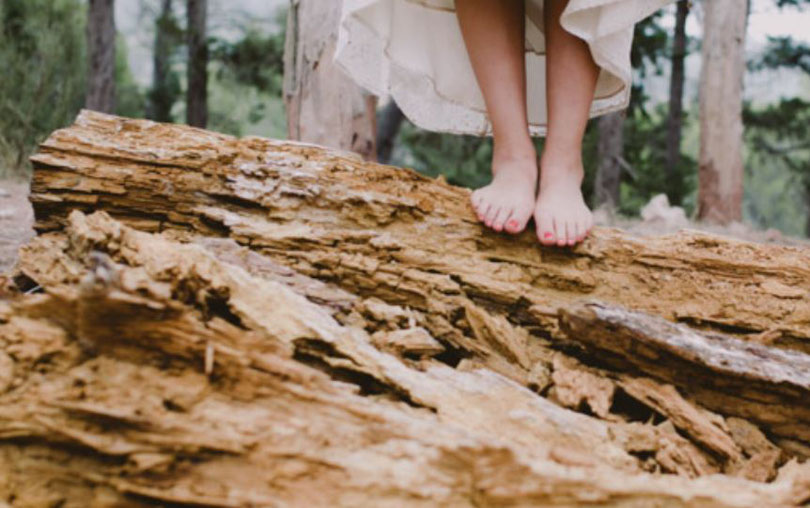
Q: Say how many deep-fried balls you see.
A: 0